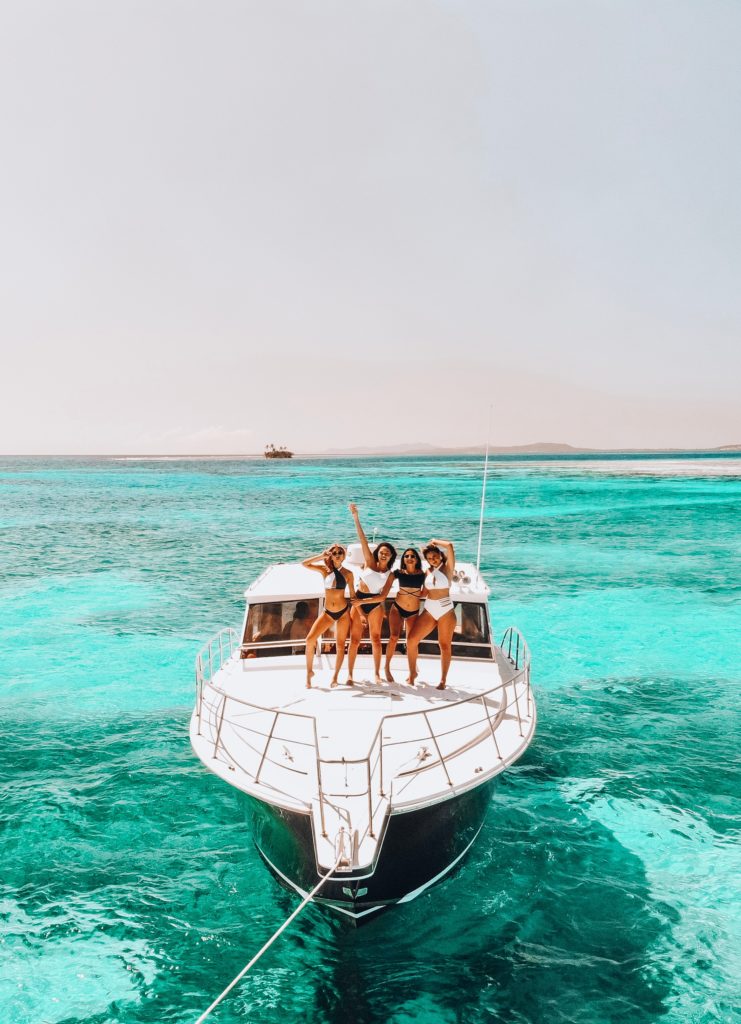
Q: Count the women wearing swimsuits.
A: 4